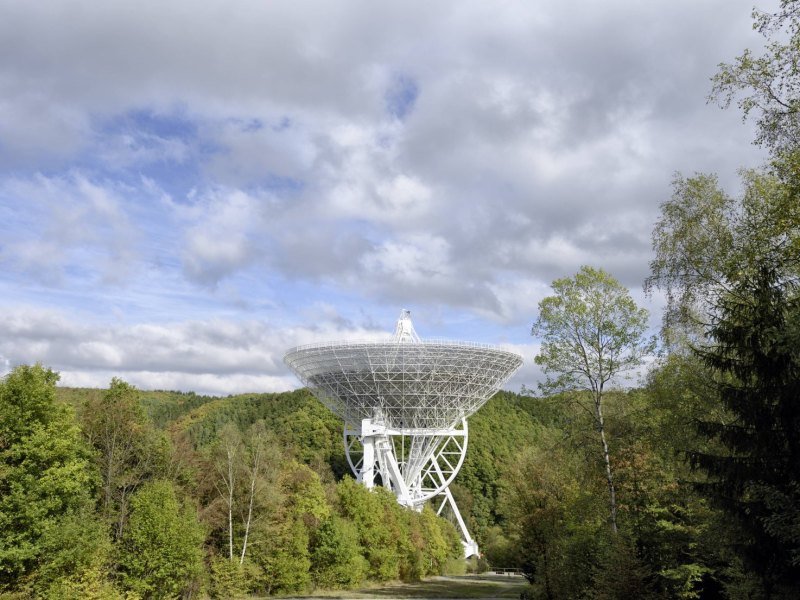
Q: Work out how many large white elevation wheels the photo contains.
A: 1